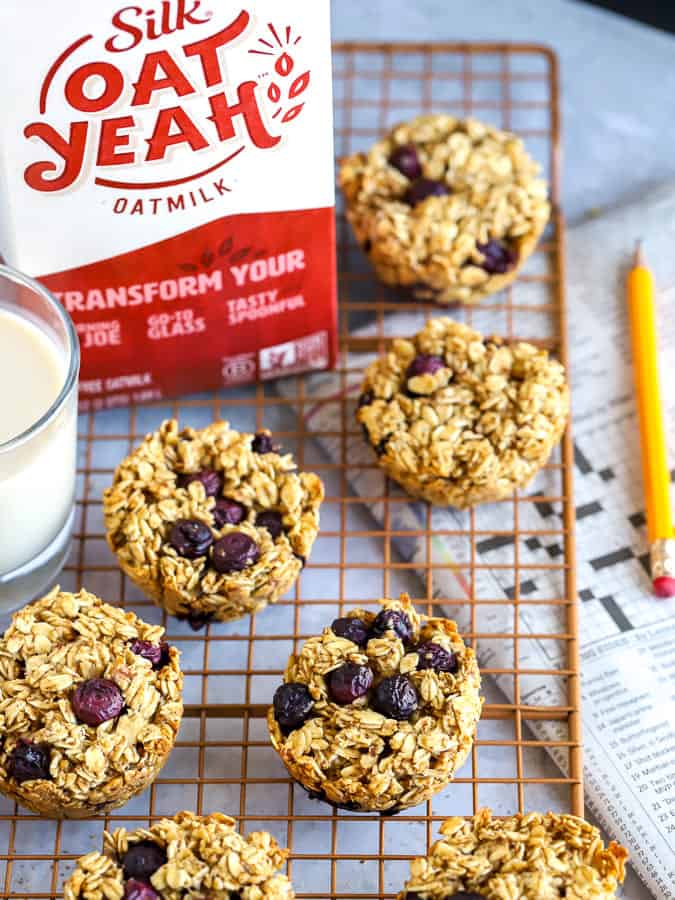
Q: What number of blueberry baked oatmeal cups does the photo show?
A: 7